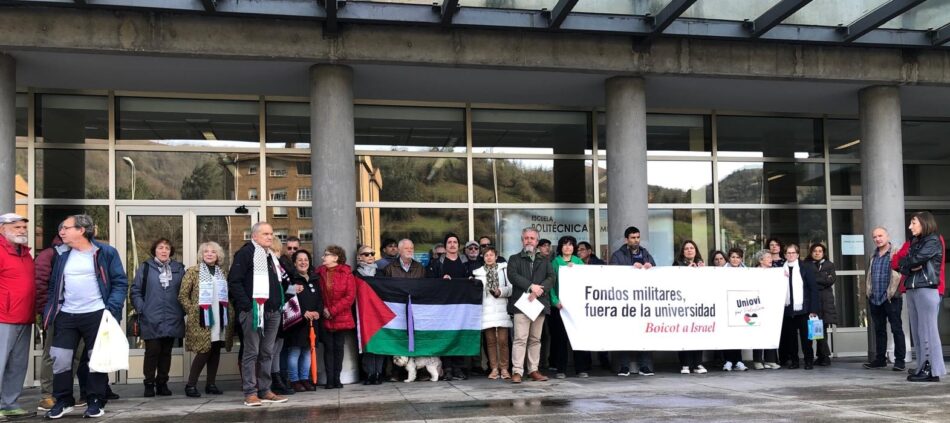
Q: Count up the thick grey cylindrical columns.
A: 4